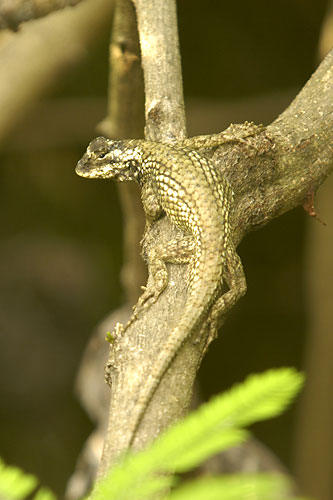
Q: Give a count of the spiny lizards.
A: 1